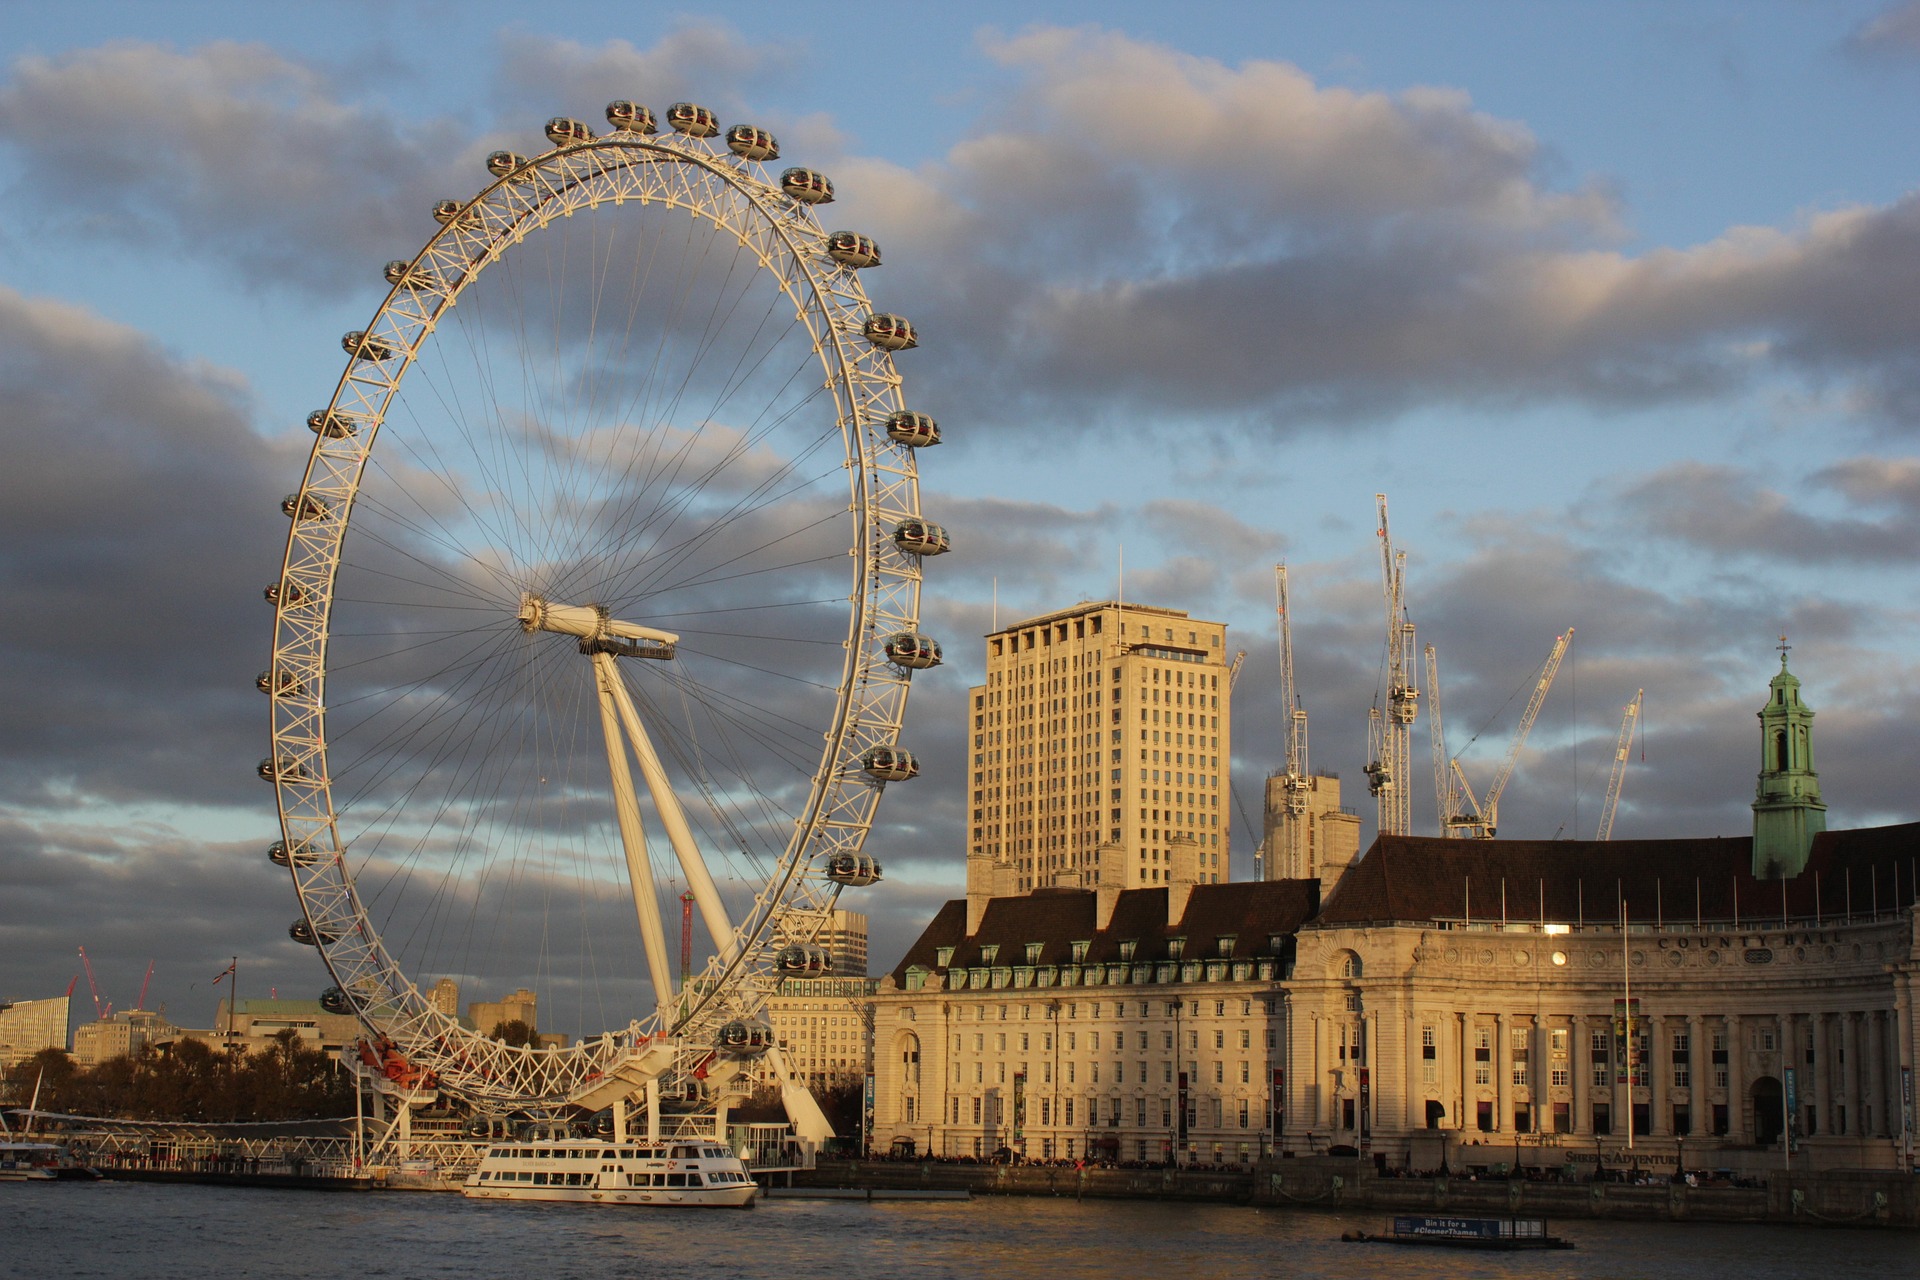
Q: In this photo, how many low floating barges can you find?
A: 1